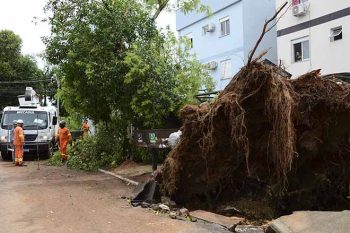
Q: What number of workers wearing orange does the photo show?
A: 3